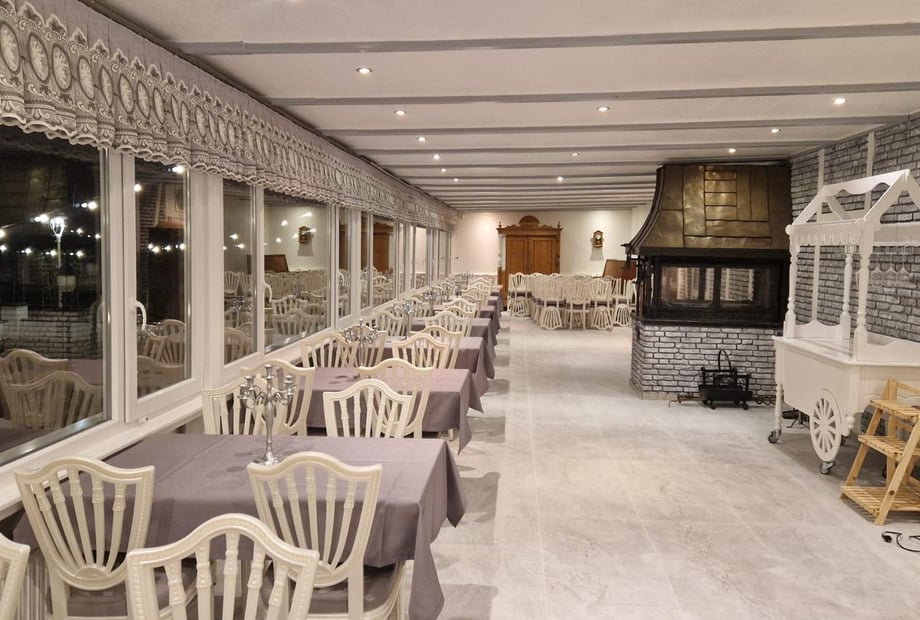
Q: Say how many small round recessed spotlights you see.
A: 12